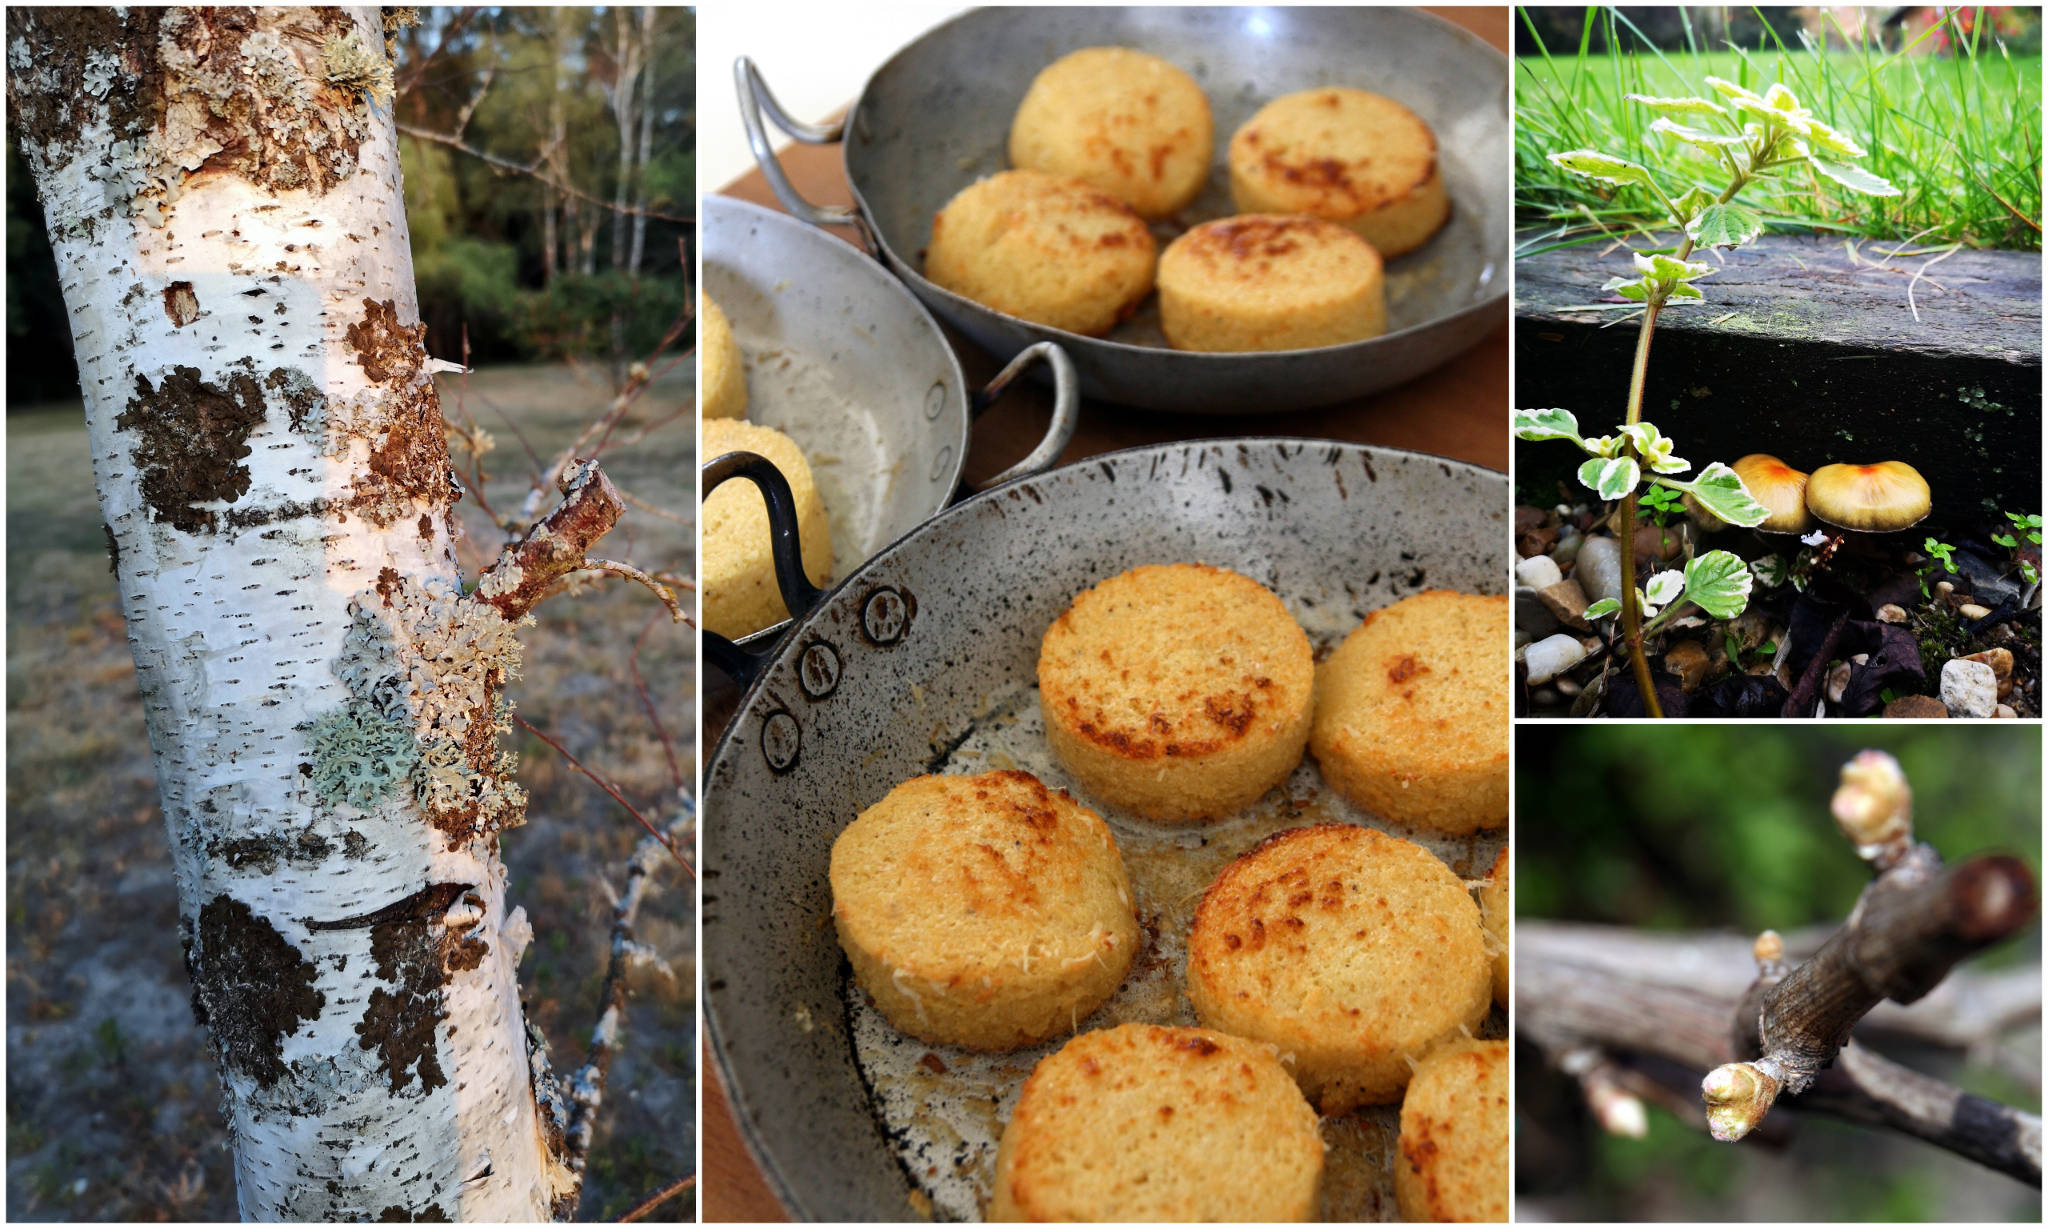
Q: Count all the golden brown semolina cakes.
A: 13